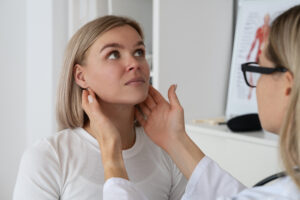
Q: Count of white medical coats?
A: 1